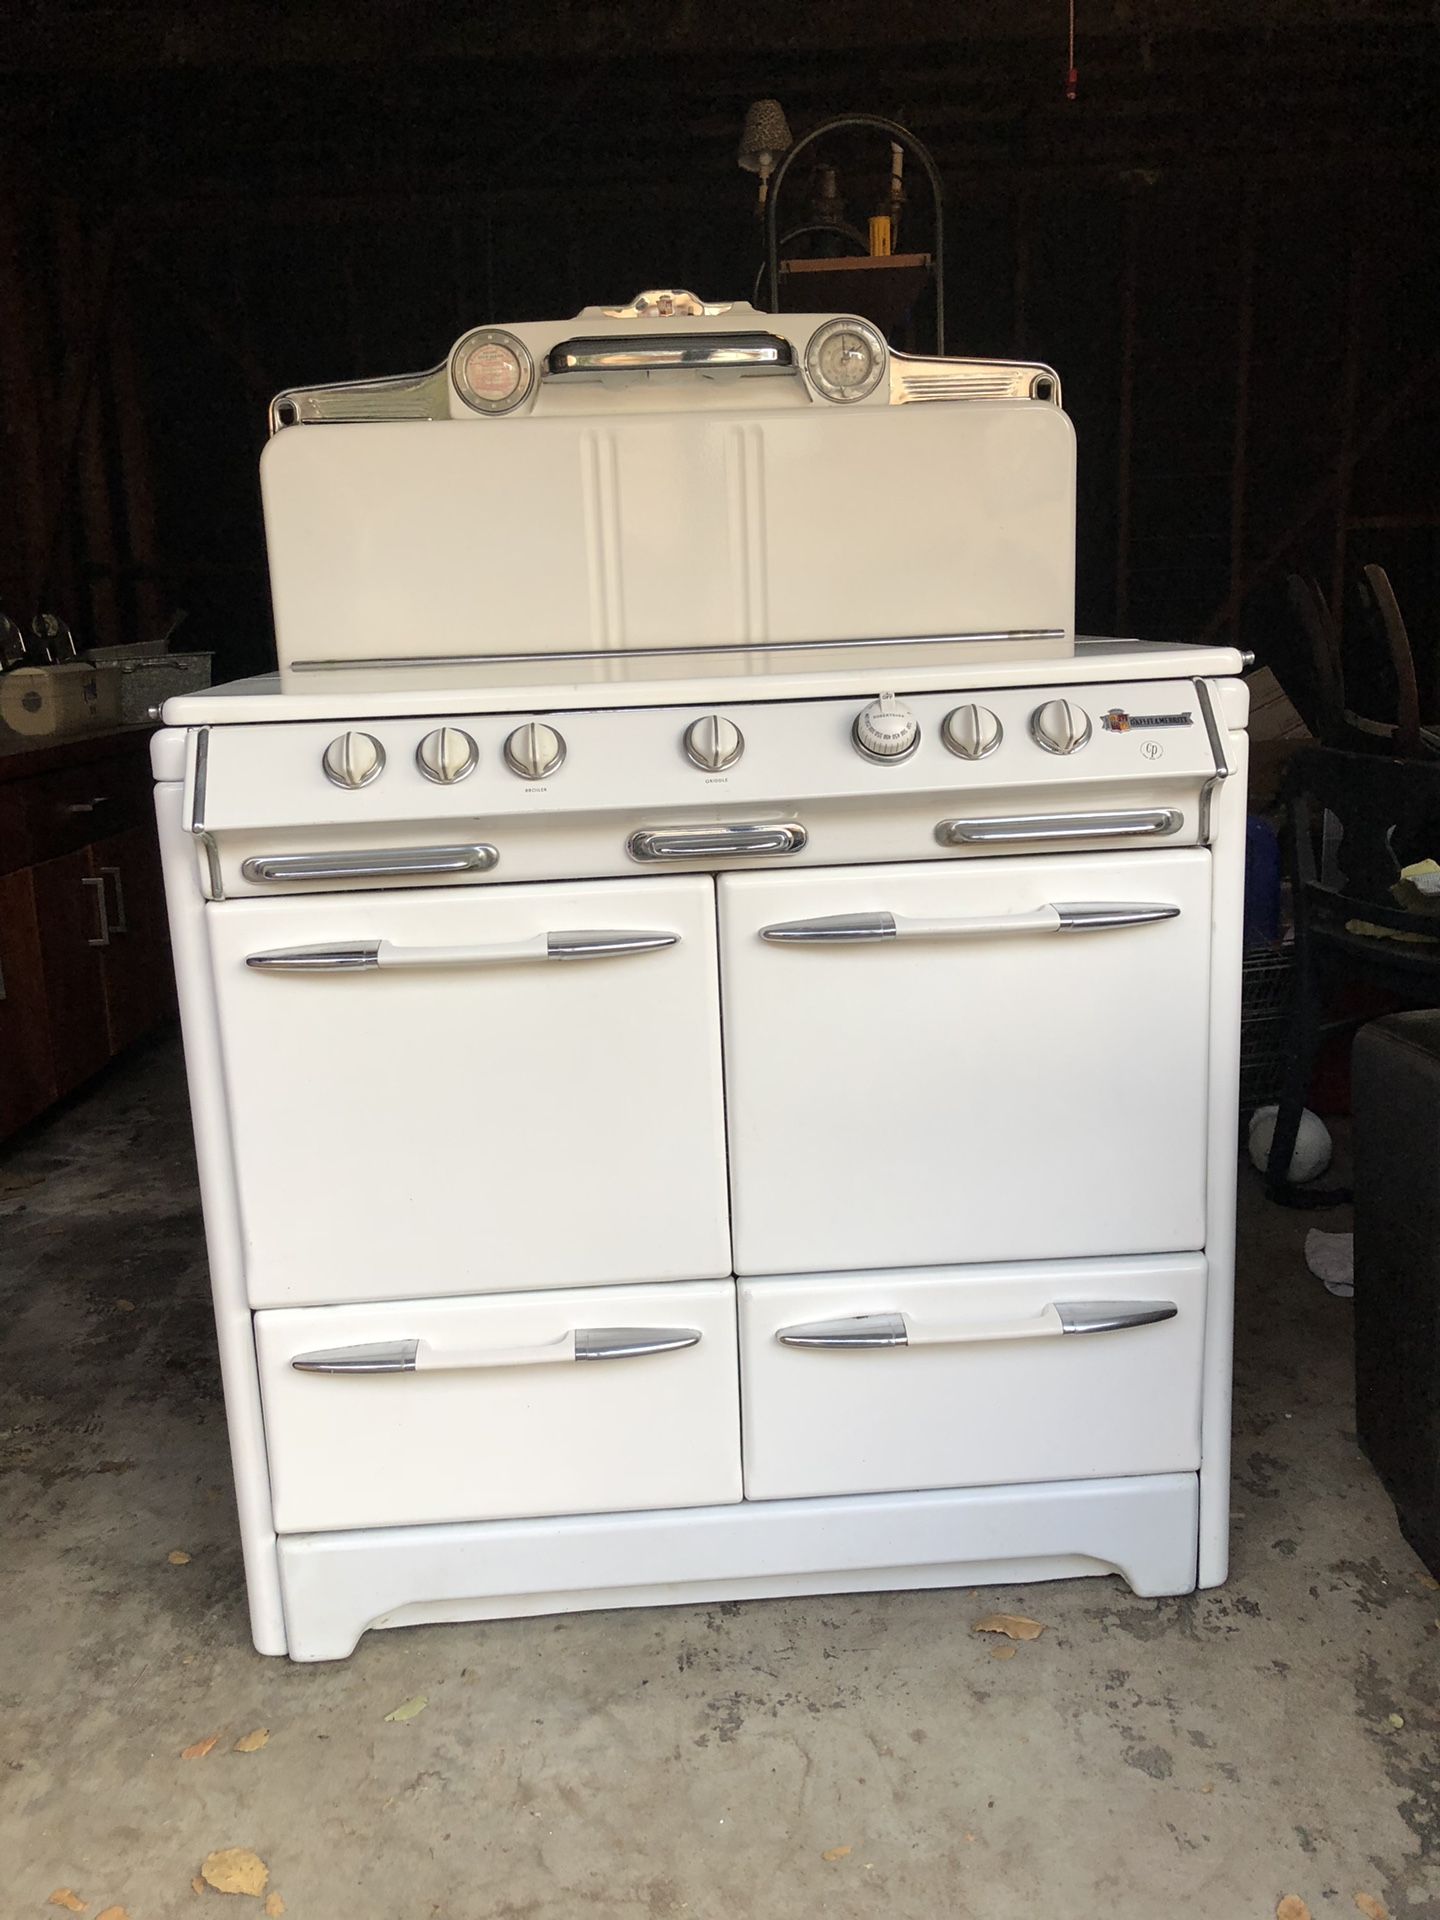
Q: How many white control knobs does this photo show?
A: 7